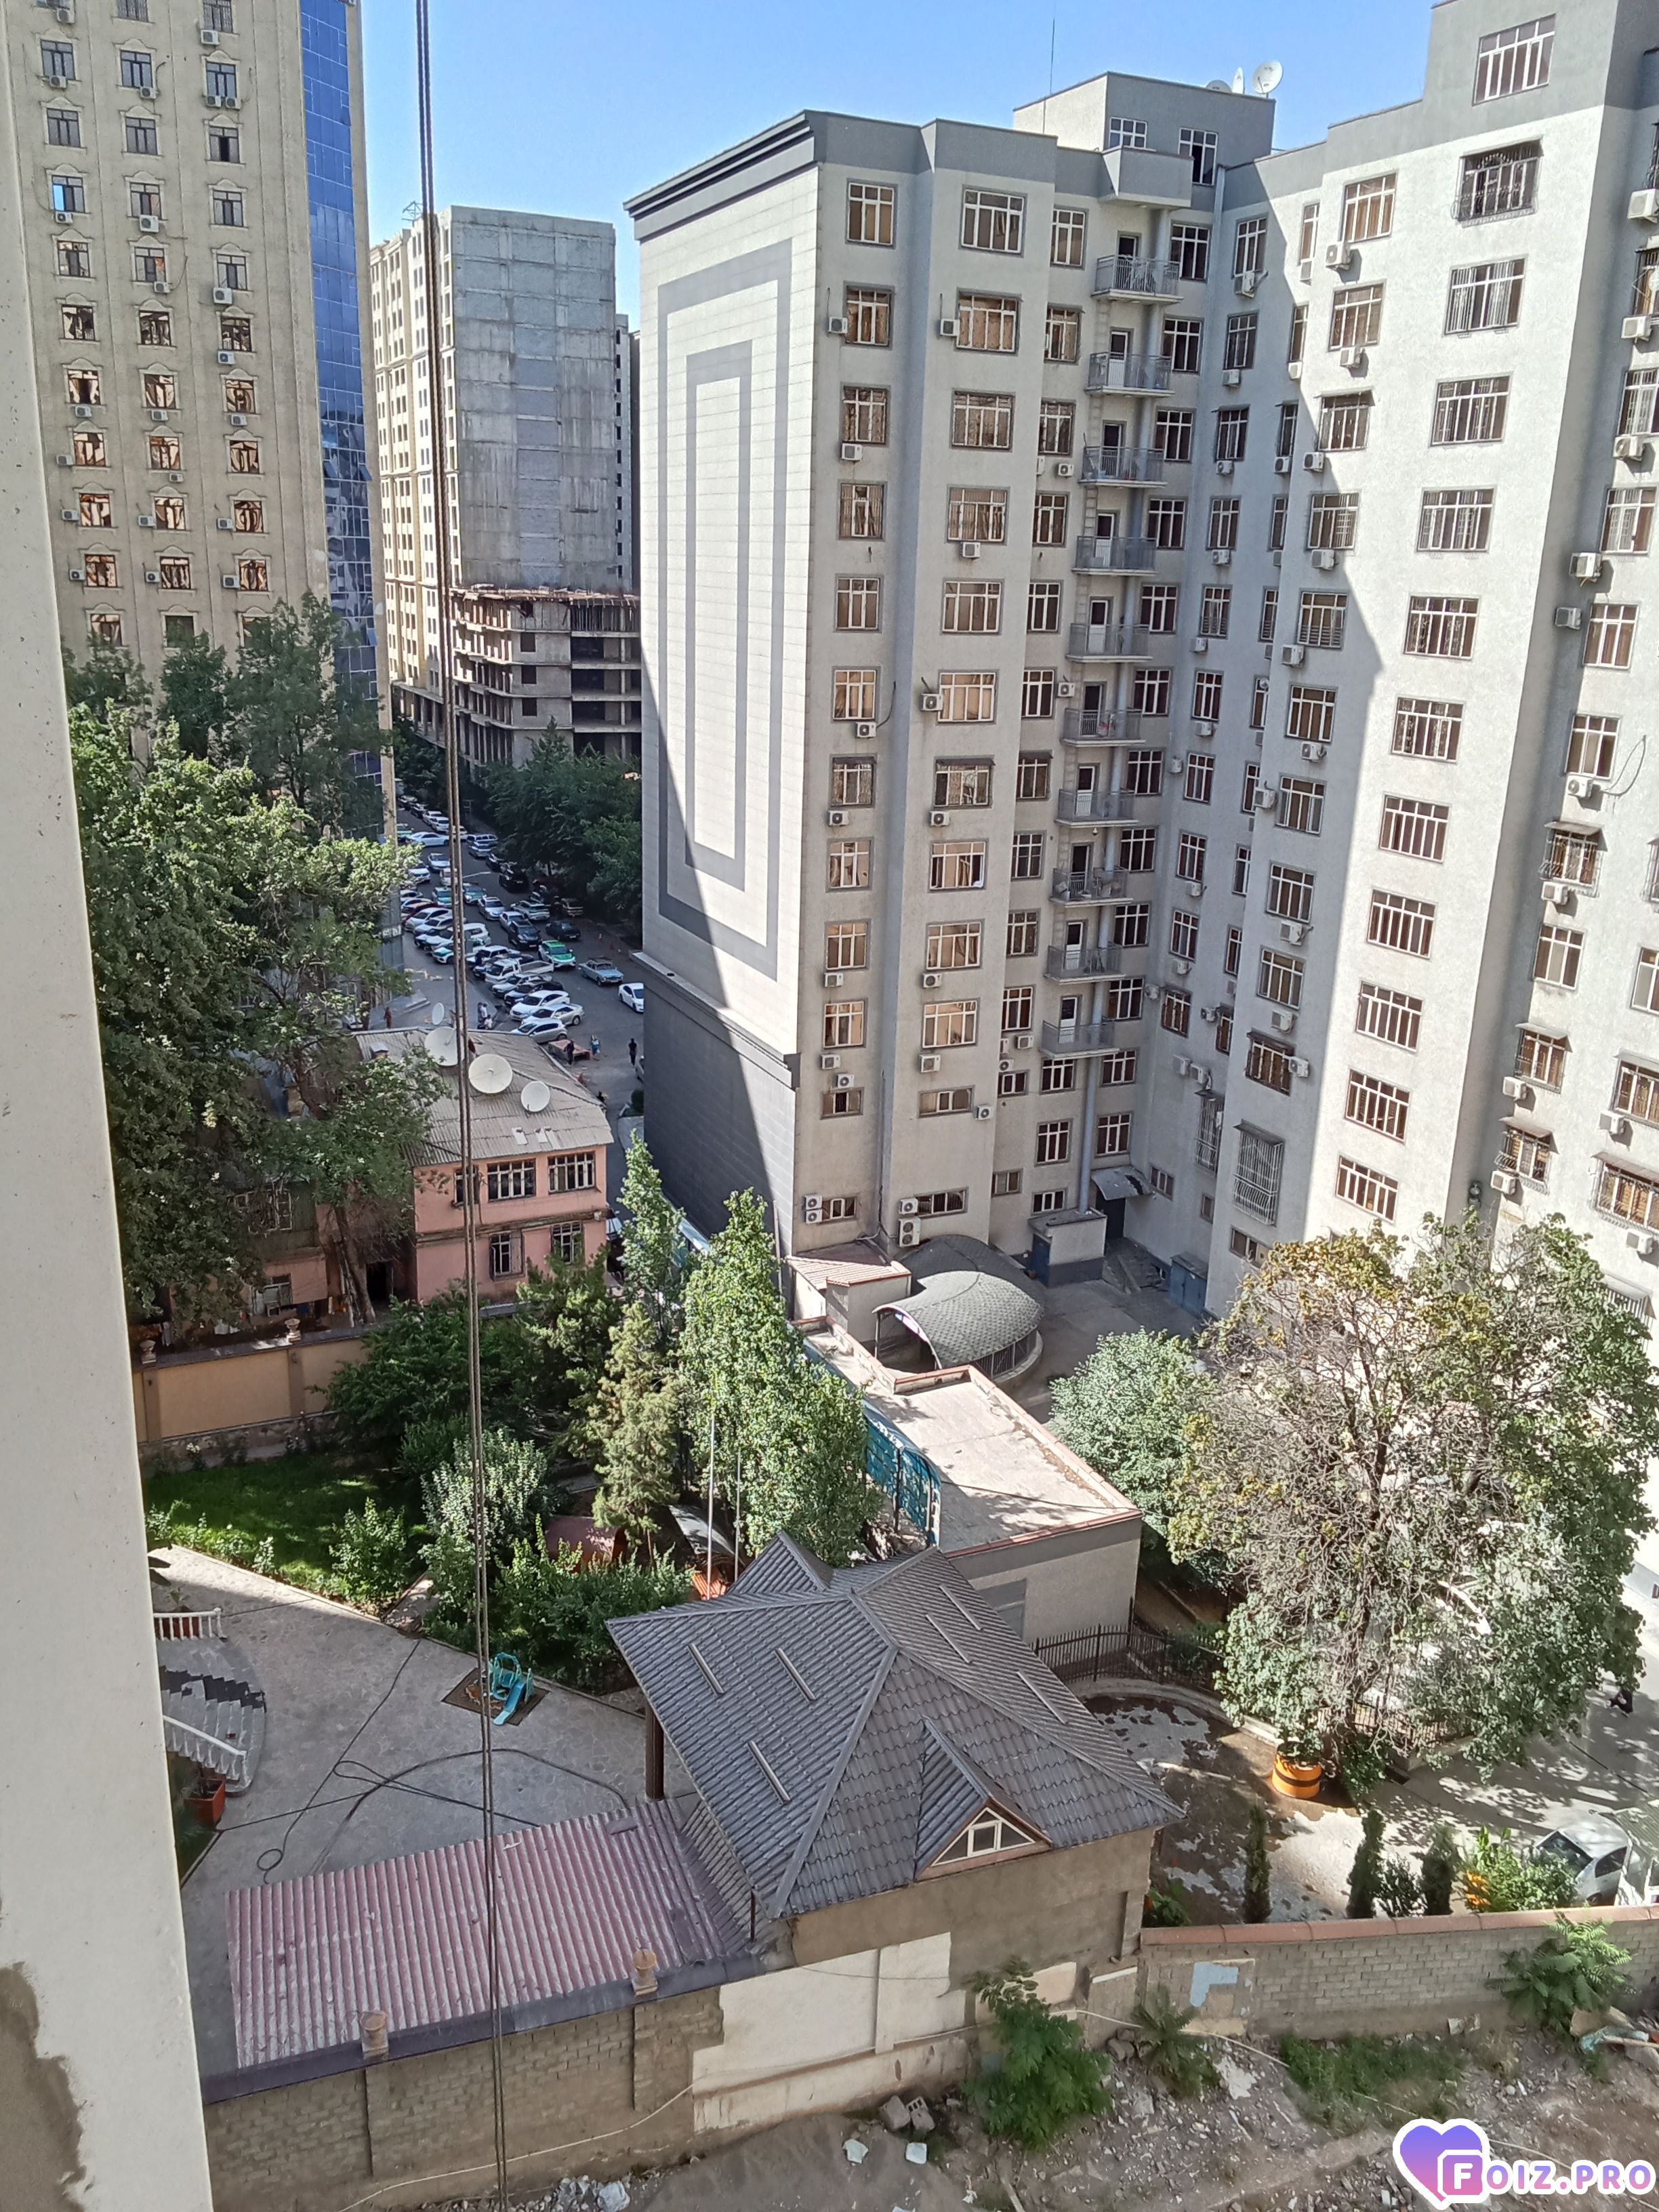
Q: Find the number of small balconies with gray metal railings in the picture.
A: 10